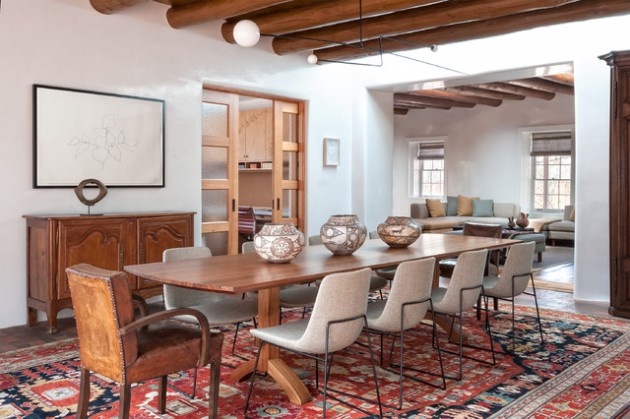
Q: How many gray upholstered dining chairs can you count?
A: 8